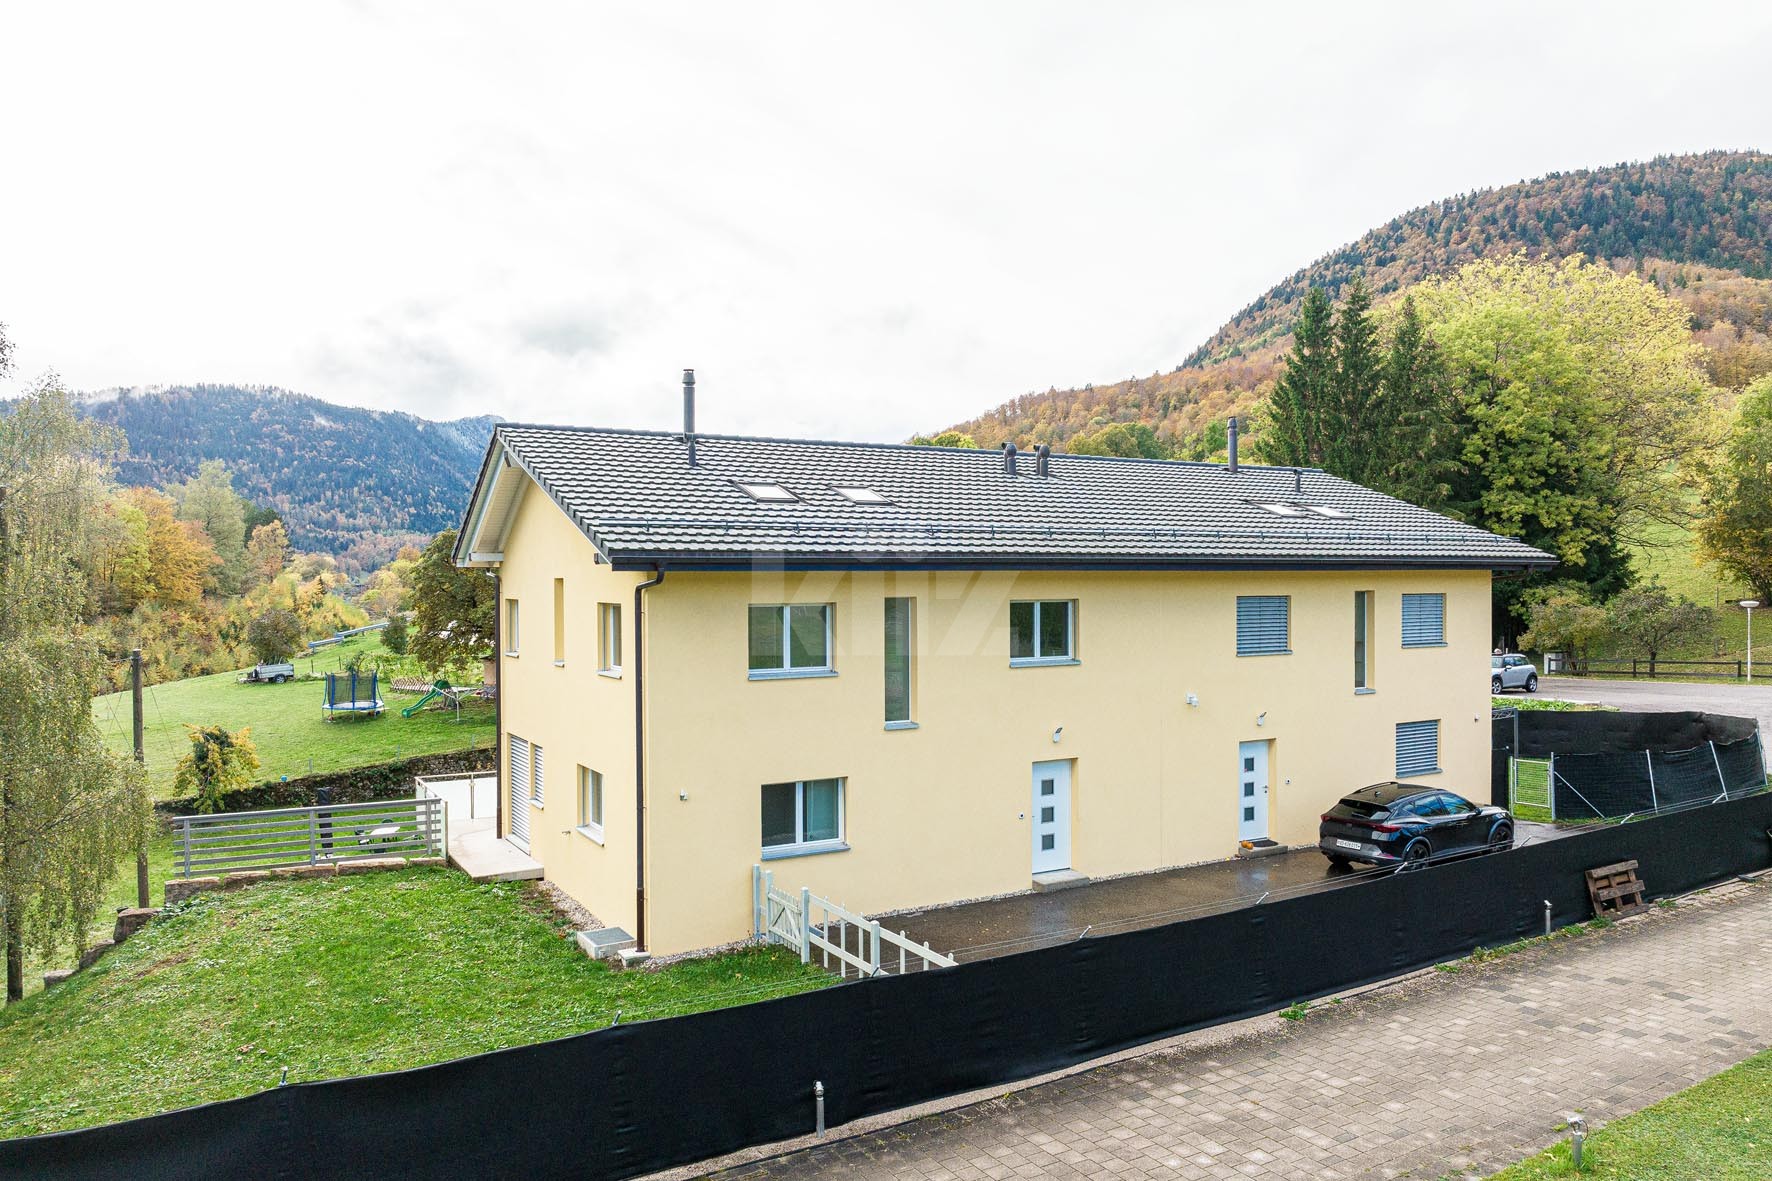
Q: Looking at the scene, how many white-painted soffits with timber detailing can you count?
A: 1